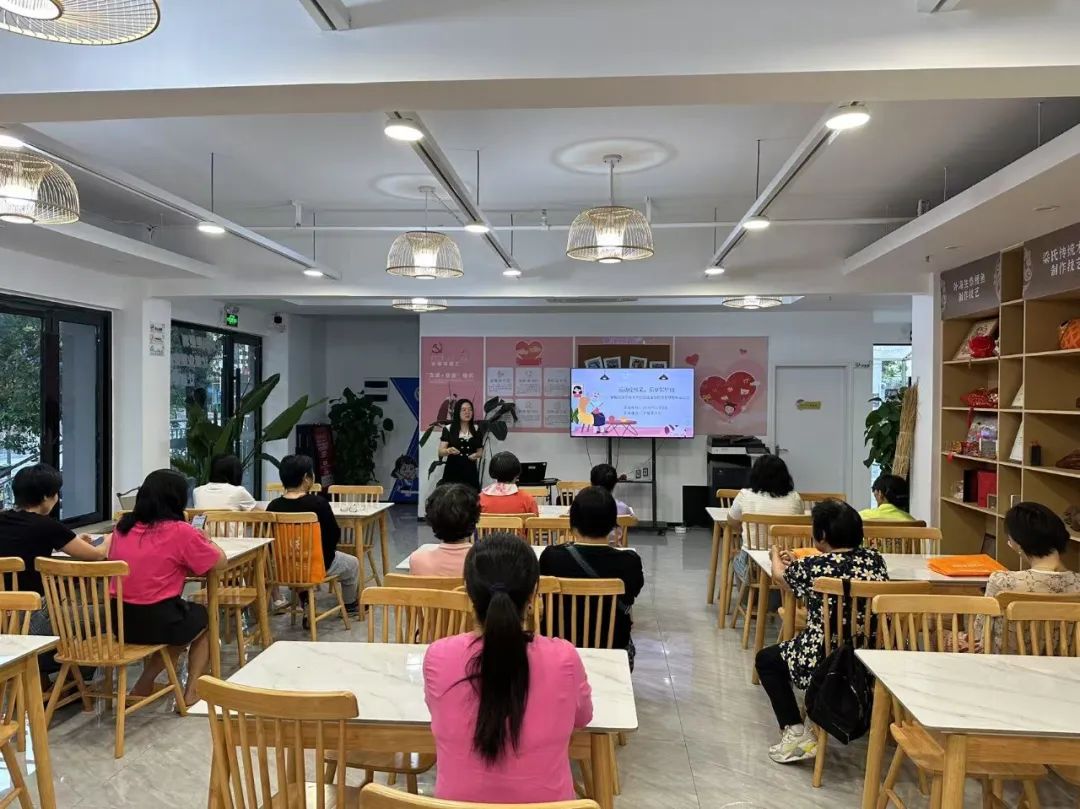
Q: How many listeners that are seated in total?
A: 13